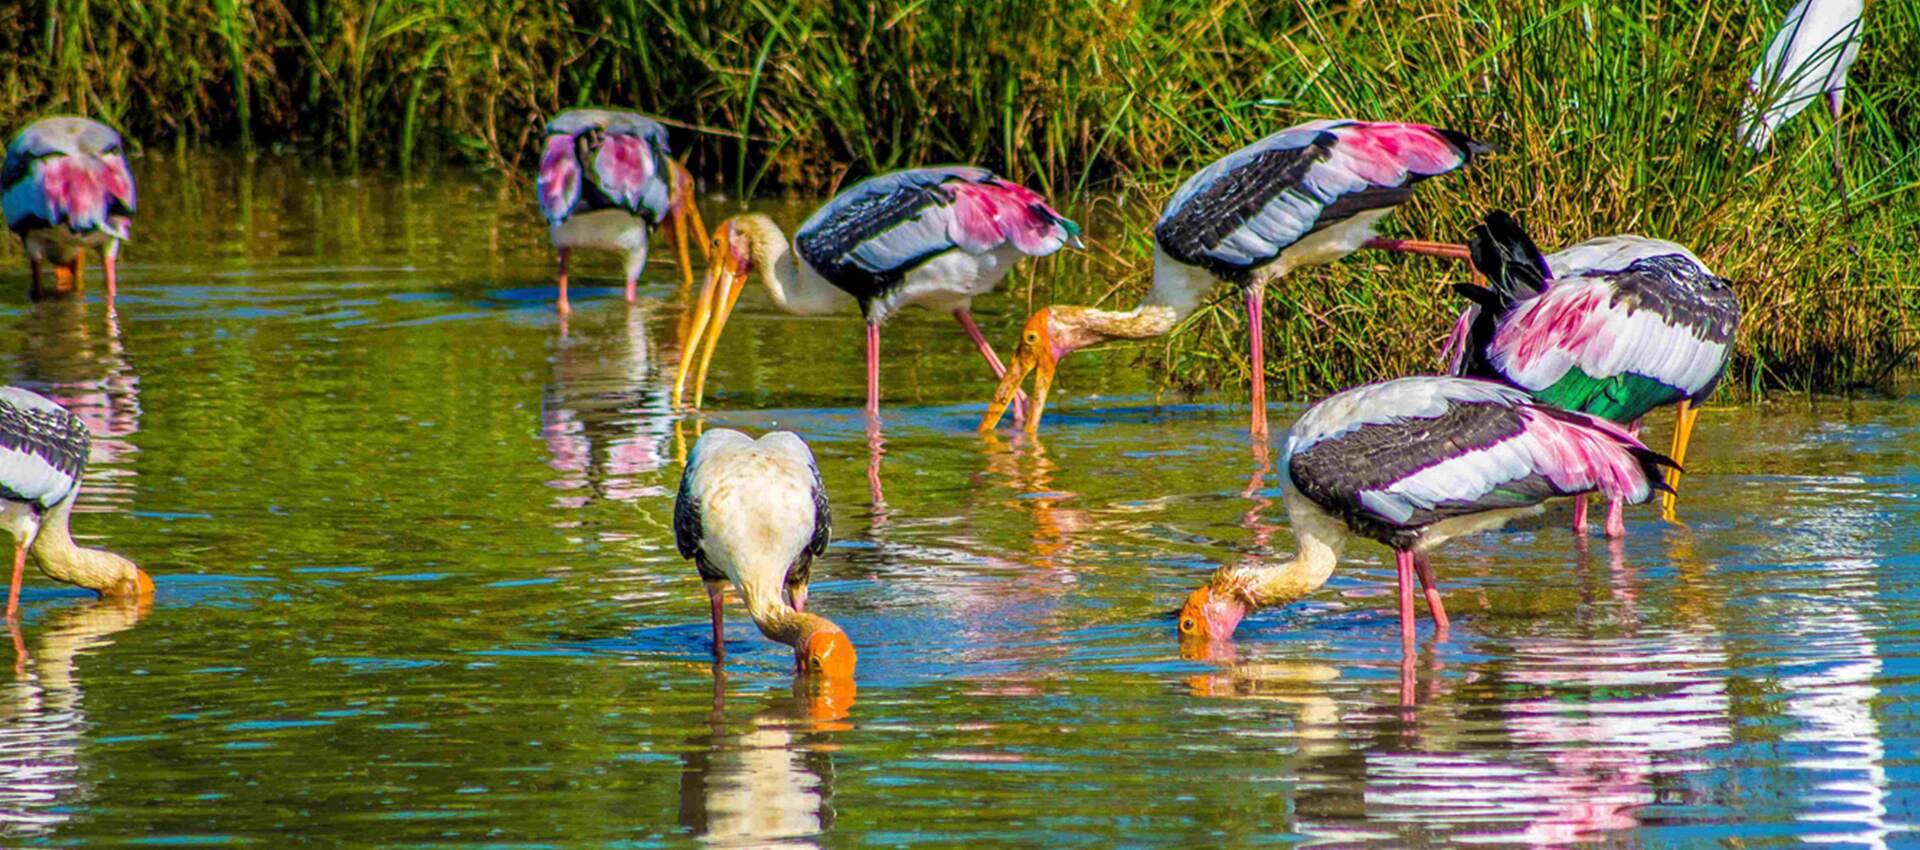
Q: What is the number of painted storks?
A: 8